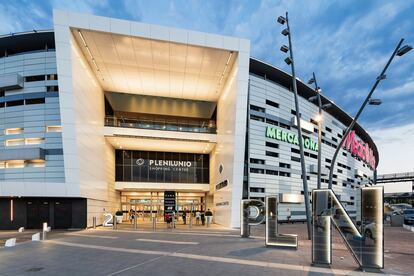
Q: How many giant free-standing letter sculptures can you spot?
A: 3